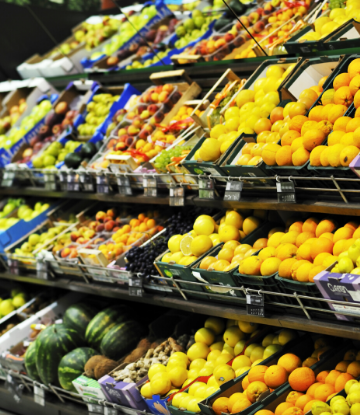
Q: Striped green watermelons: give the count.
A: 6